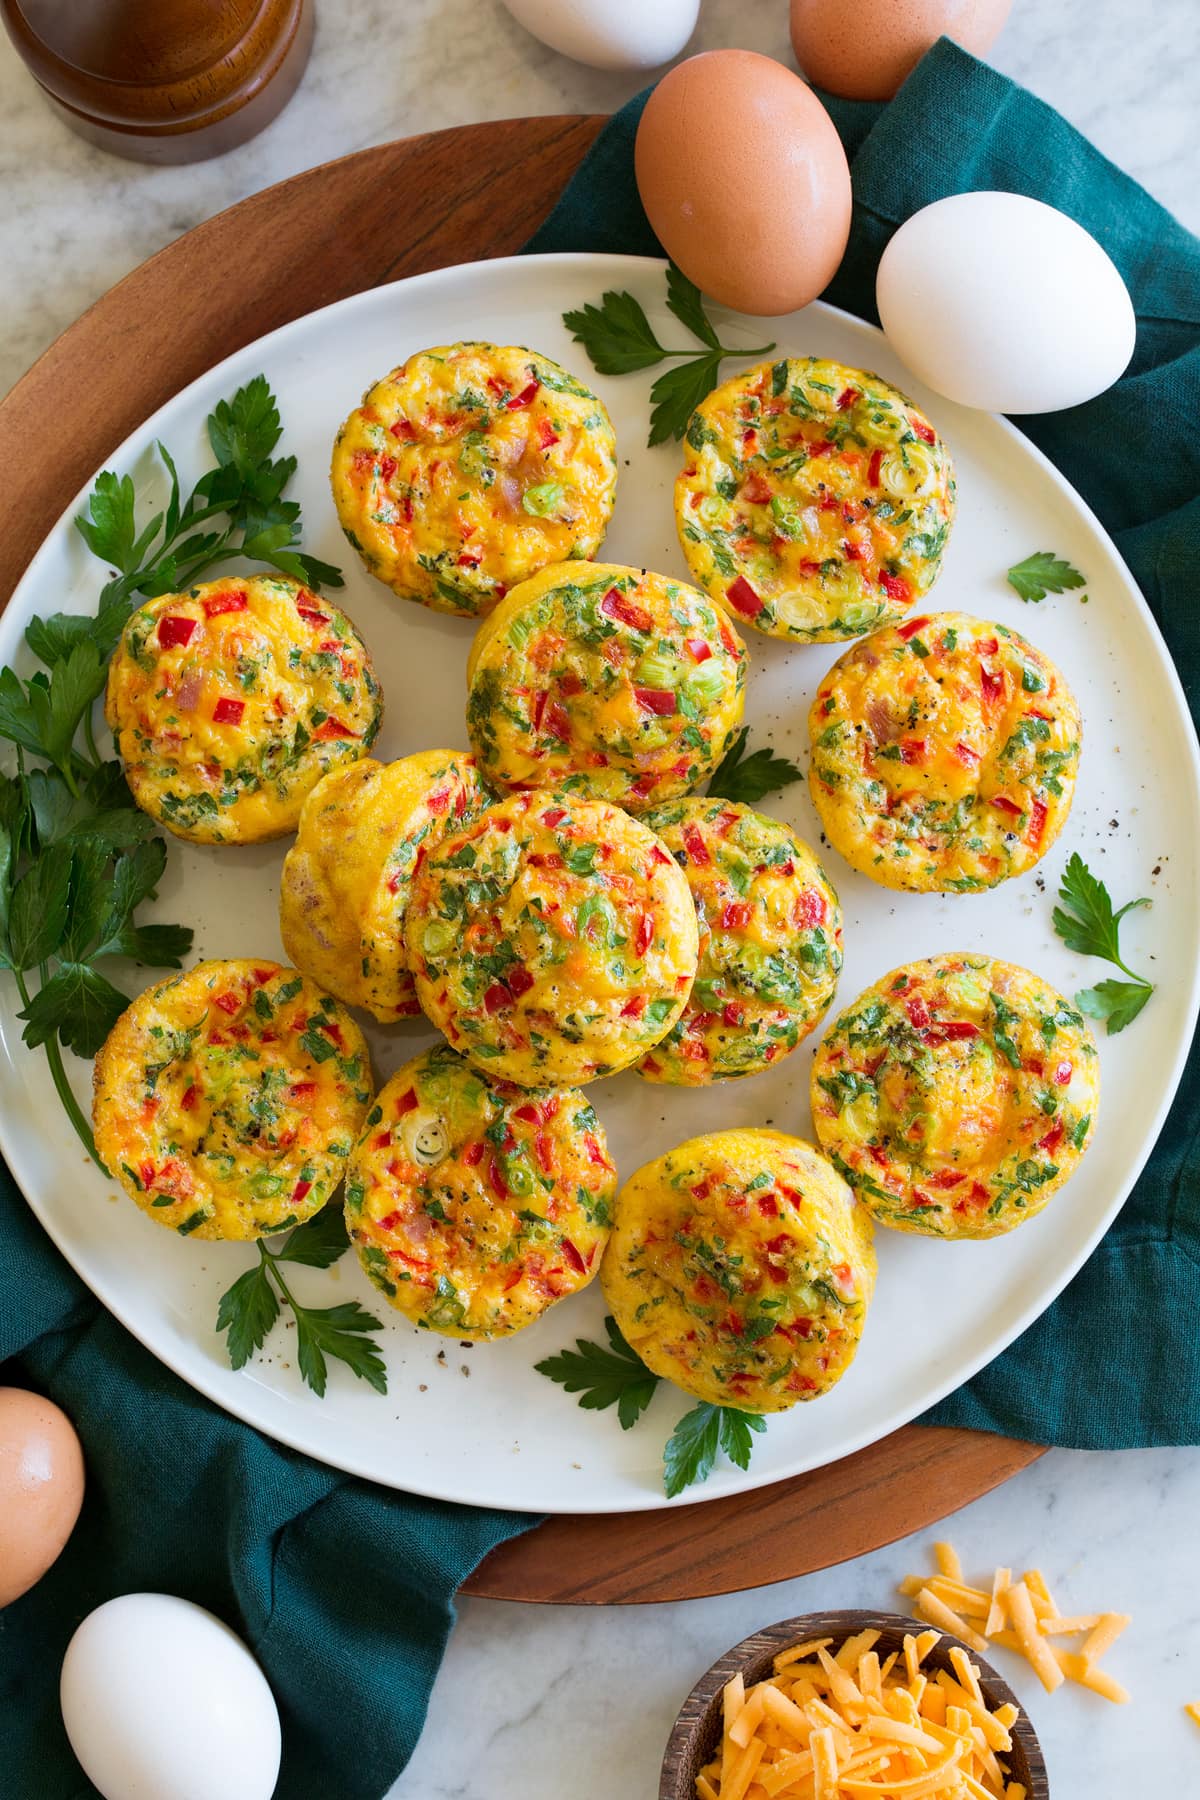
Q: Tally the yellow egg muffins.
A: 12